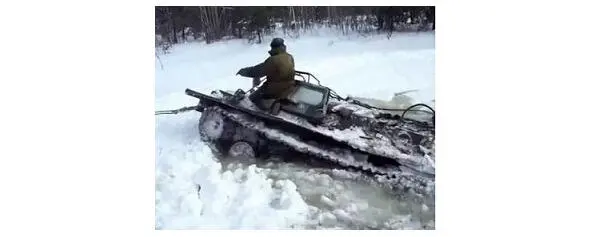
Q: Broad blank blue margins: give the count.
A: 0